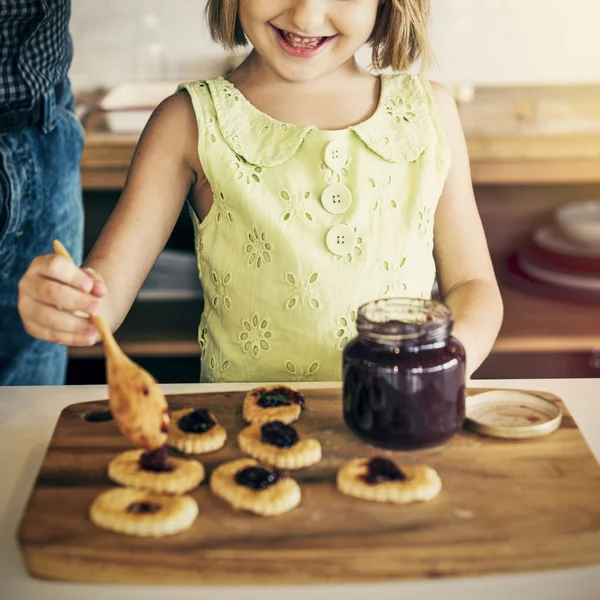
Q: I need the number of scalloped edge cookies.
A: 7